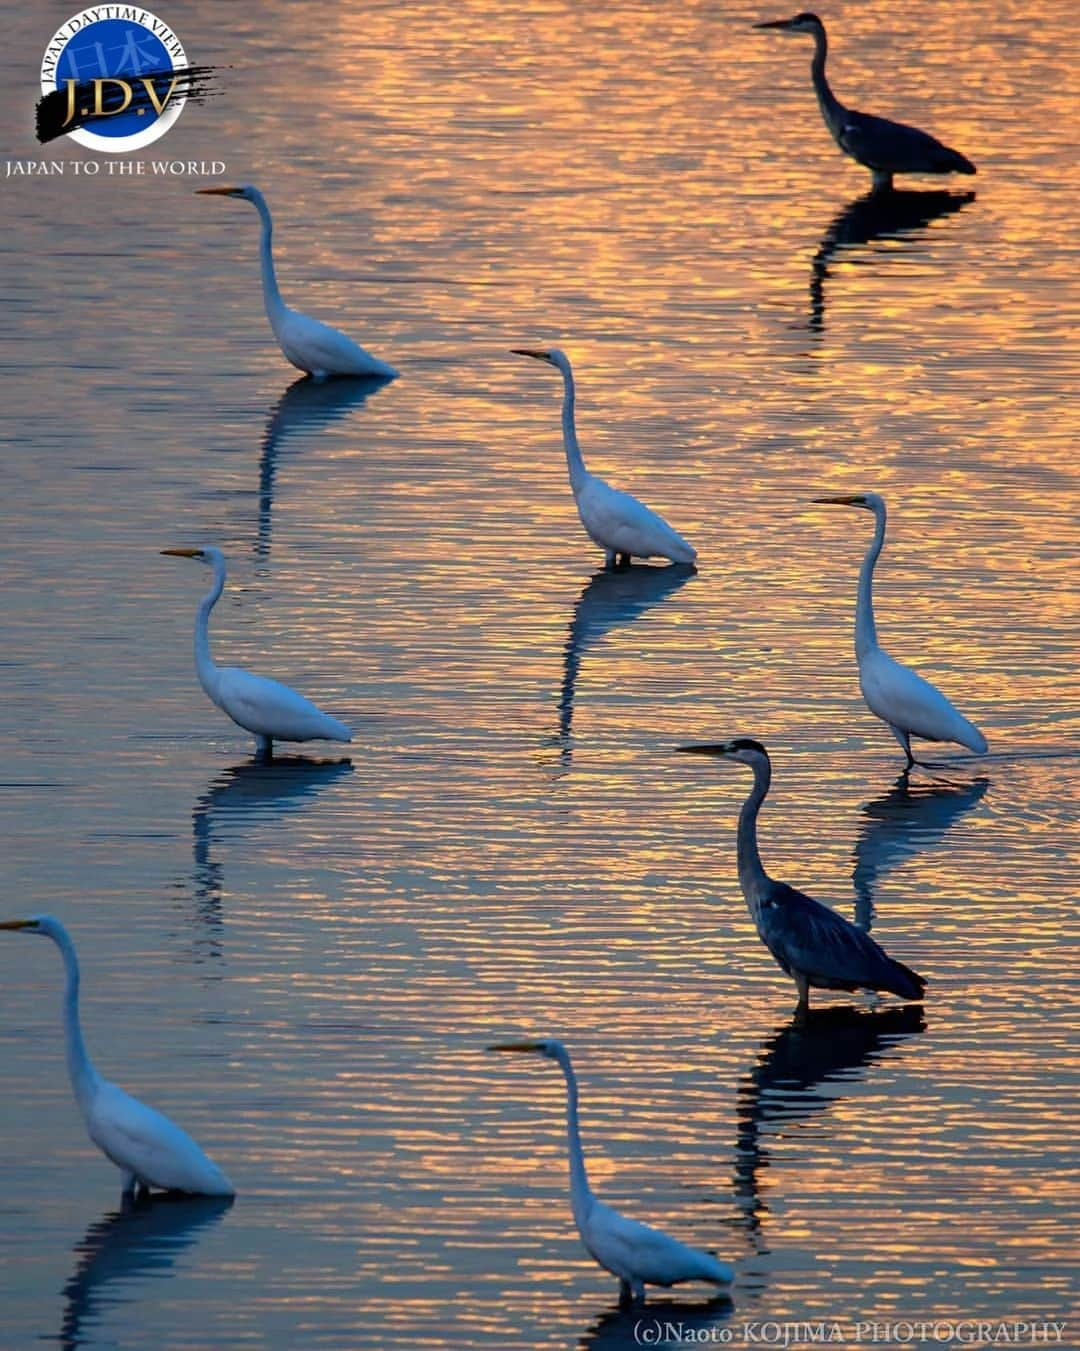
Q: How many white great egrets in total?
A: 6